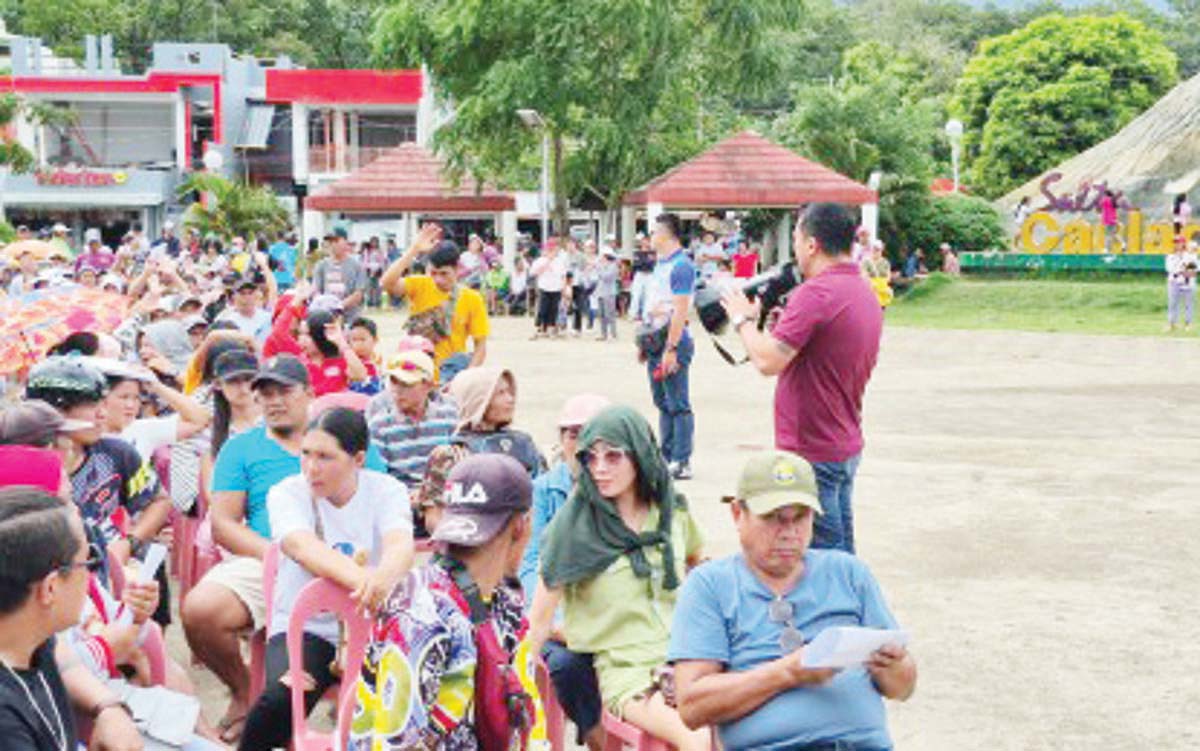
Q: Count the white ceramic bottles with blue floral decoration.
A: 0